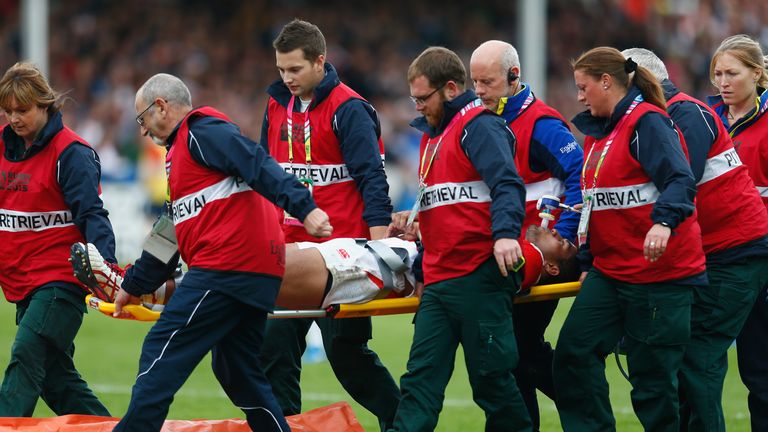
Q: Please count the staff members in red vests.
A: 8